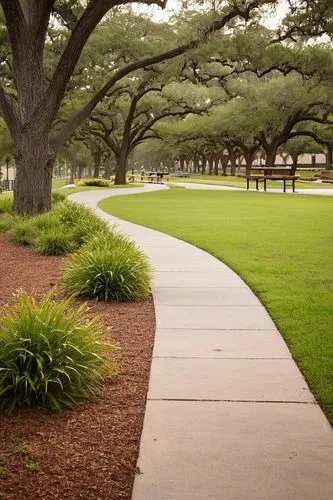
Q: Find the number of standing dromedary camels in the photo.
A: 0